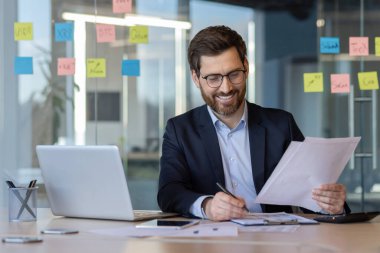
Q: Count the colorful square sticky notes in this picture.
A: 15